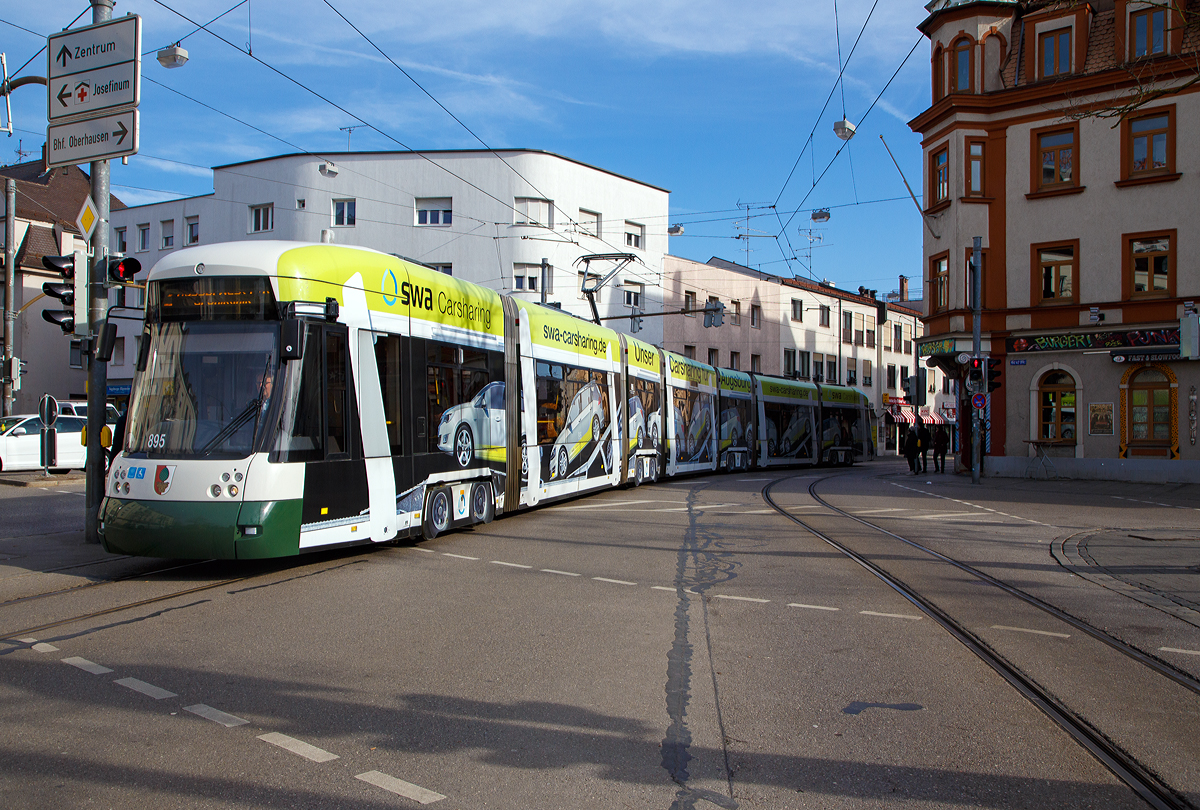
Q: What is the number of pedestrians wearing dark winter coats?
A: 3